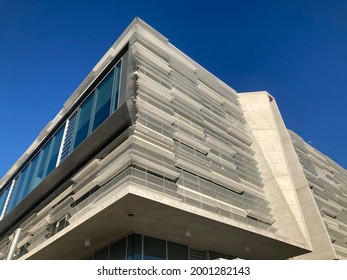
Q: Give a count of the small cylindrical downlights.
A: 3